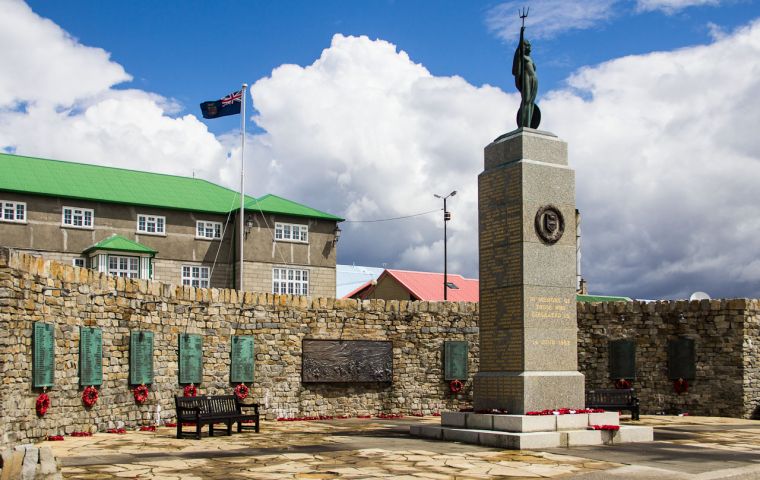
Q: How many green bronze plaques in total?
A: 8